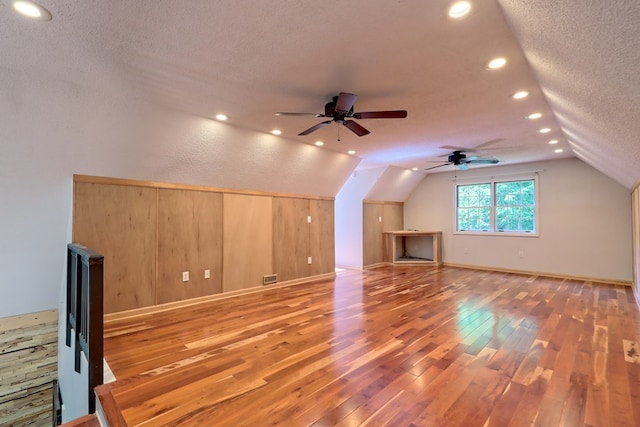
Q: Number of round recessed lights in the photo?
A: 13